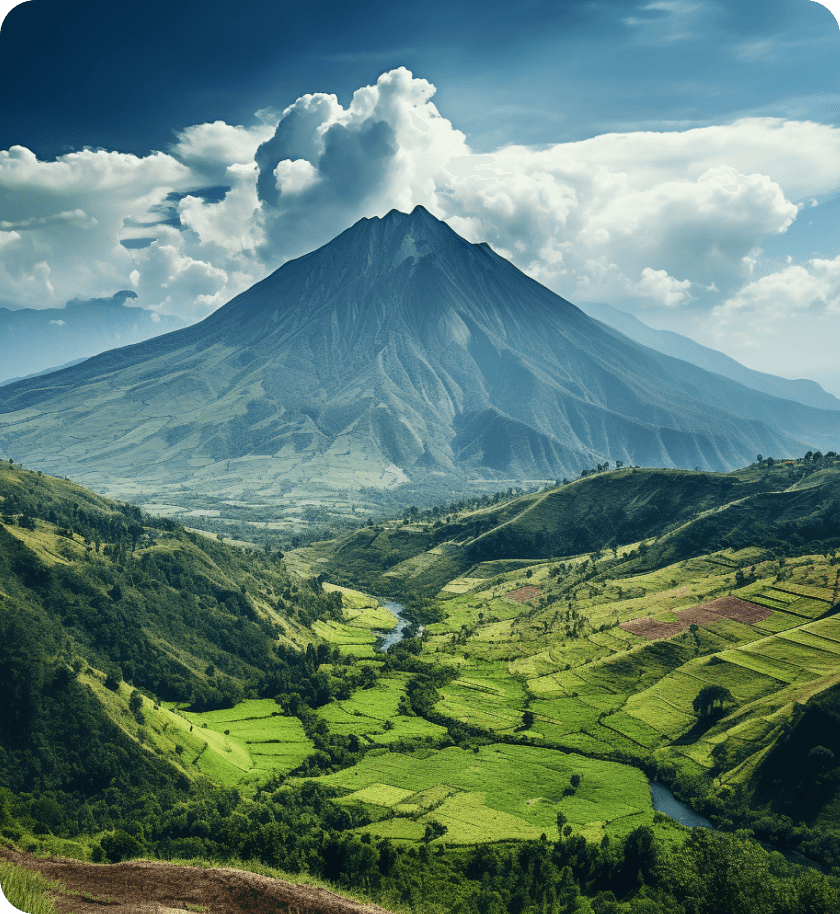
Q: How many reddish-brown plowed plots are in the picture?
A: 2